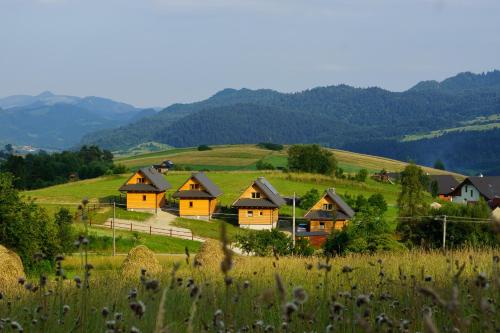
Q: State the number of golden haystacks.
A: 3